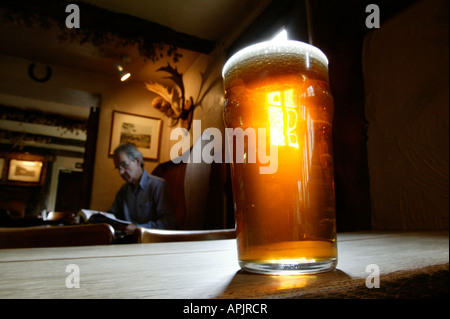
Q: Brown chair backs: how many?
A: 2